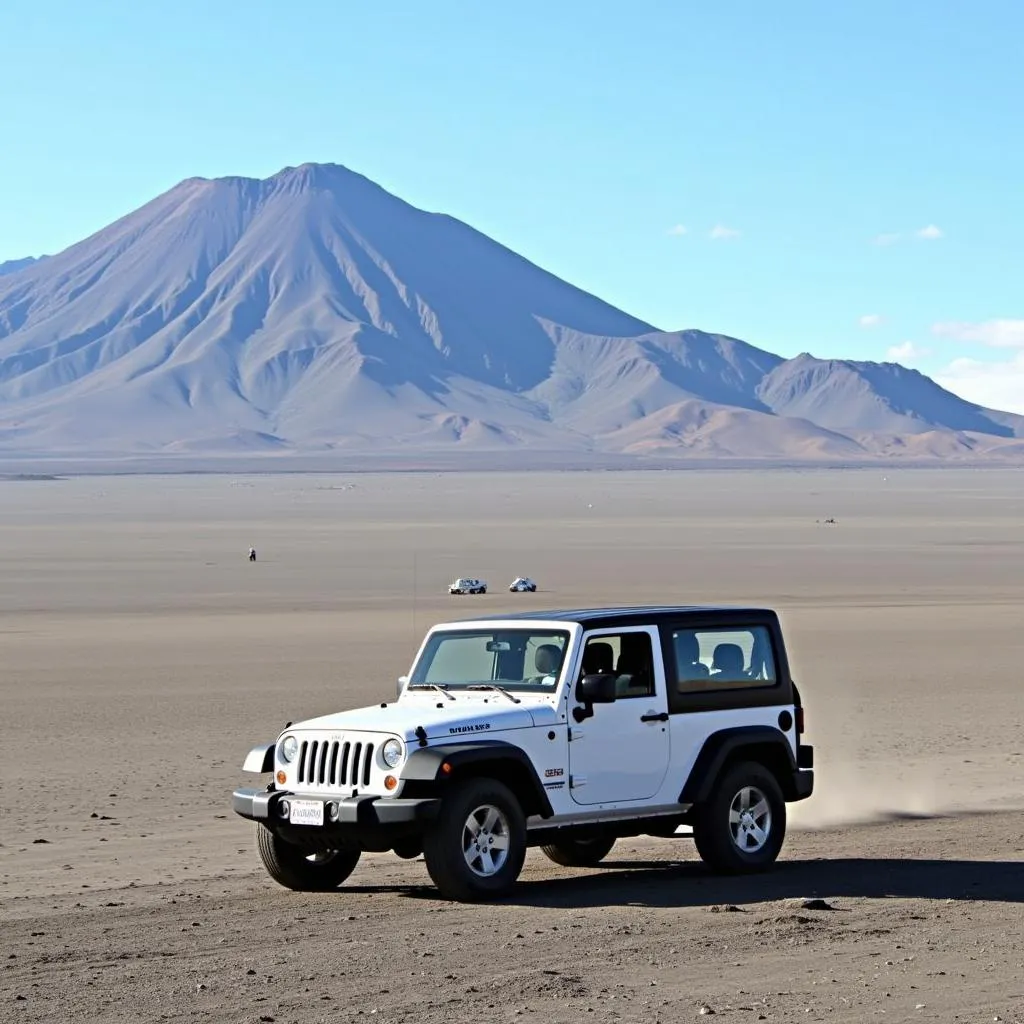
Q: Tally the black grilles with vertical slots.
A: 1